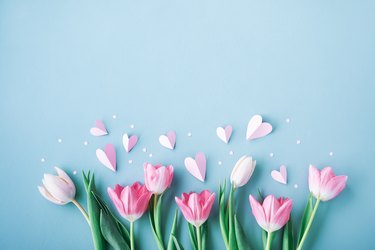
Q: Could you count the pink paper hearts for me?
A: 8